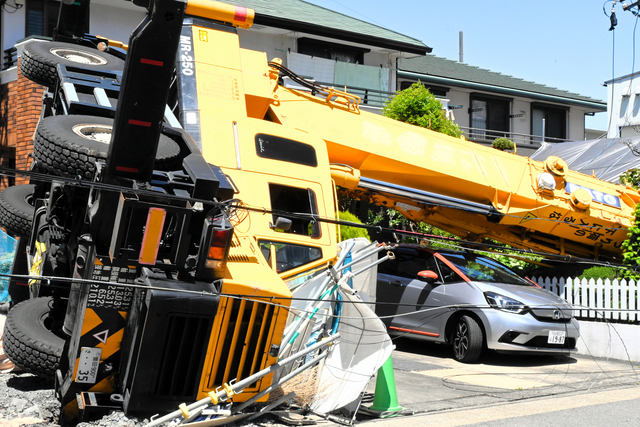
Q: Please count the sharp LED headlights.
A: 1